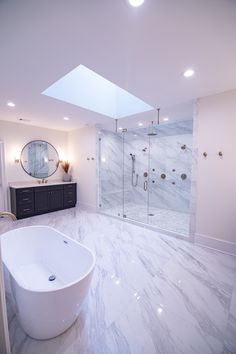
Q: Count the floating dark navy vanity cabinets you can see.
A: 1